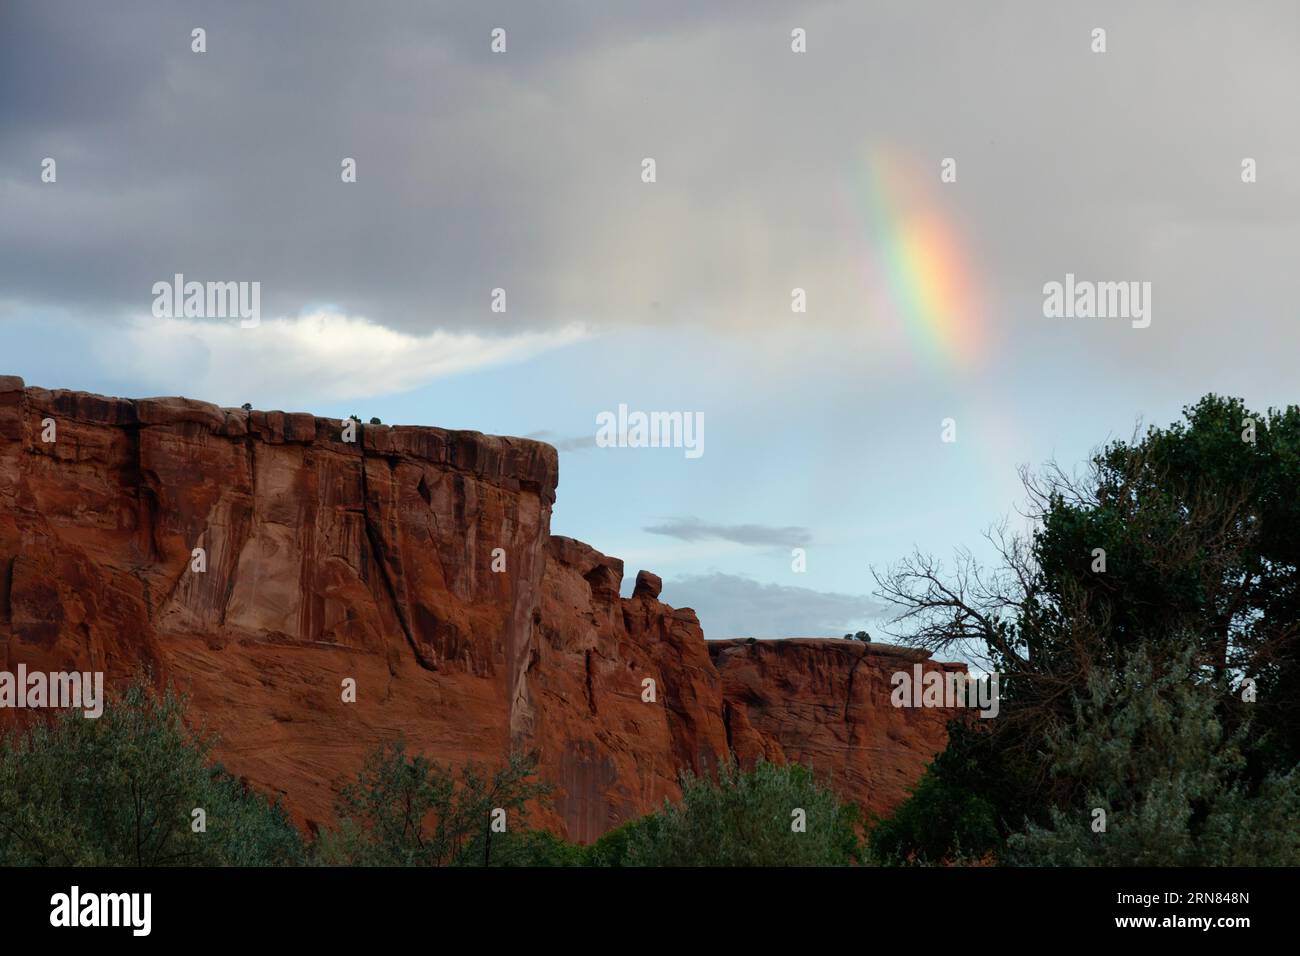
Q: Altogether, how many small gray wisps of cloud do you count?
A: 2